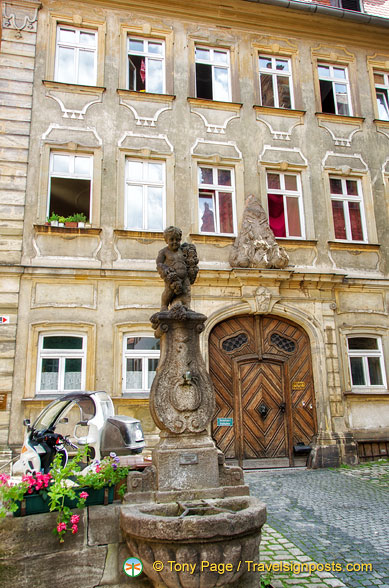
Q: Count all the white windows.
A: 14